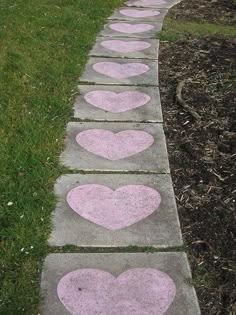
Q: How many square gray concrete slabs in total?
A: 9